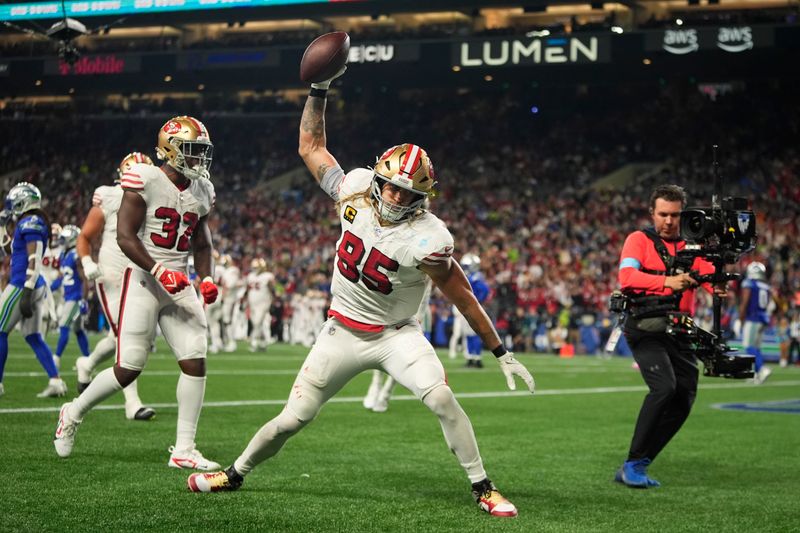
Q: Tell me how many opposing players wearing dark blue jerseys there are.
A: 4